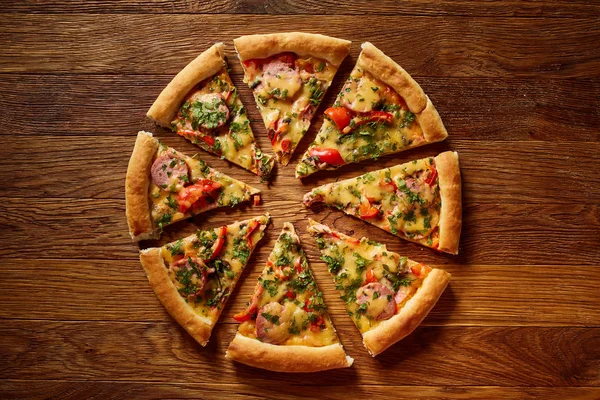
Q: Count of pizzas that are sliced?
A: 1